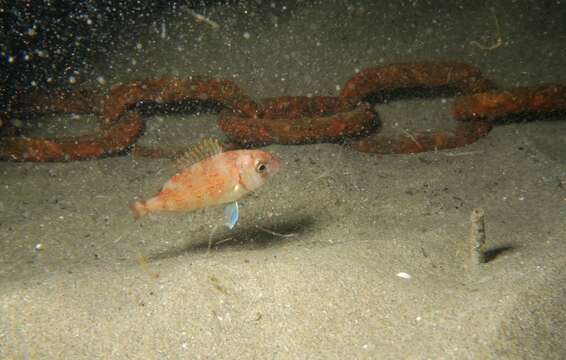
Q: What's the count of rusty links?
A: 5